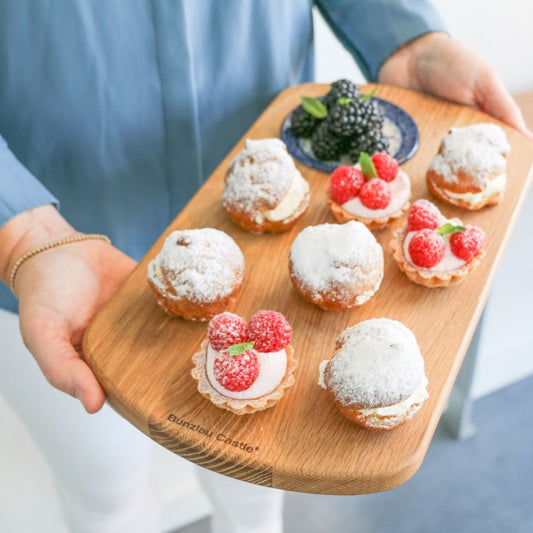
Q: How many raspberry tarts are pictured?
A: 3